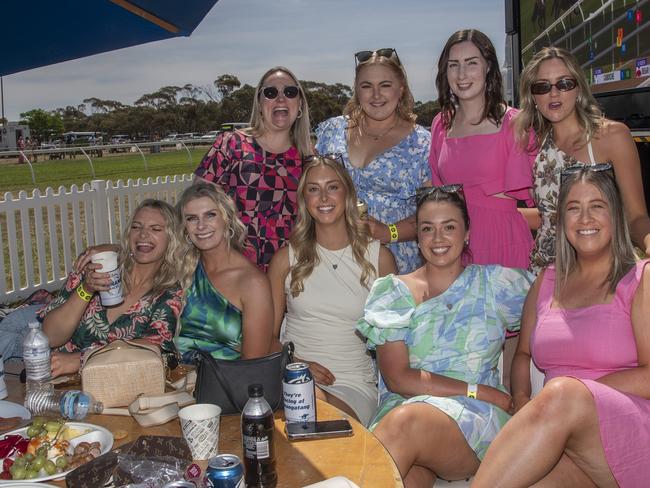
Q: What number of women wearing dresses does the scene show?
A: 9